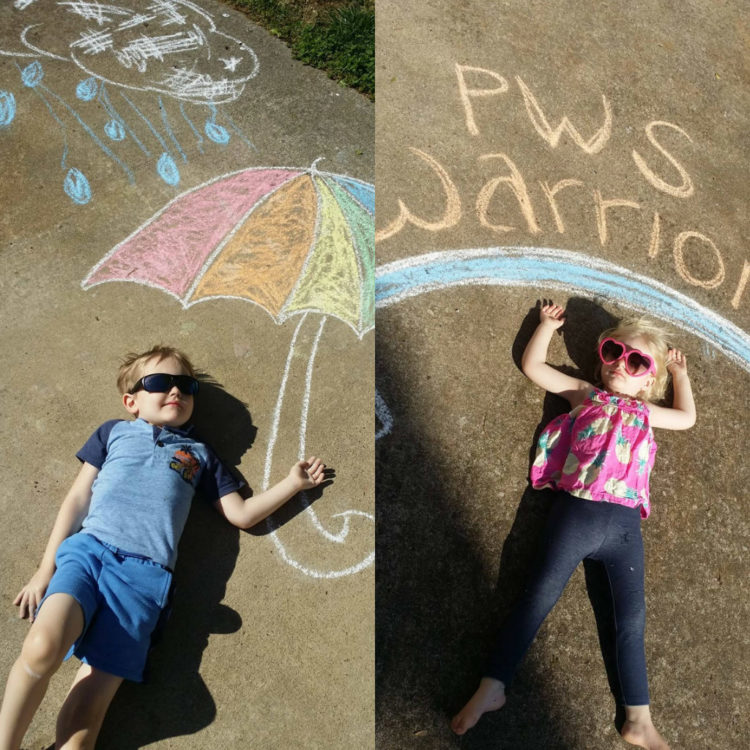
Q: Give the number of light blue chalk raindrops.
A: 7